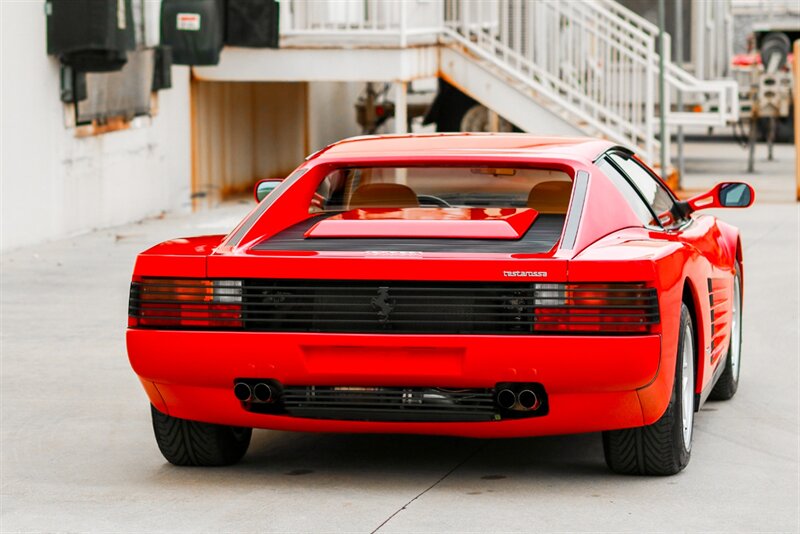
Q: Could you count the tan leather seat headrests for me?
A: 2